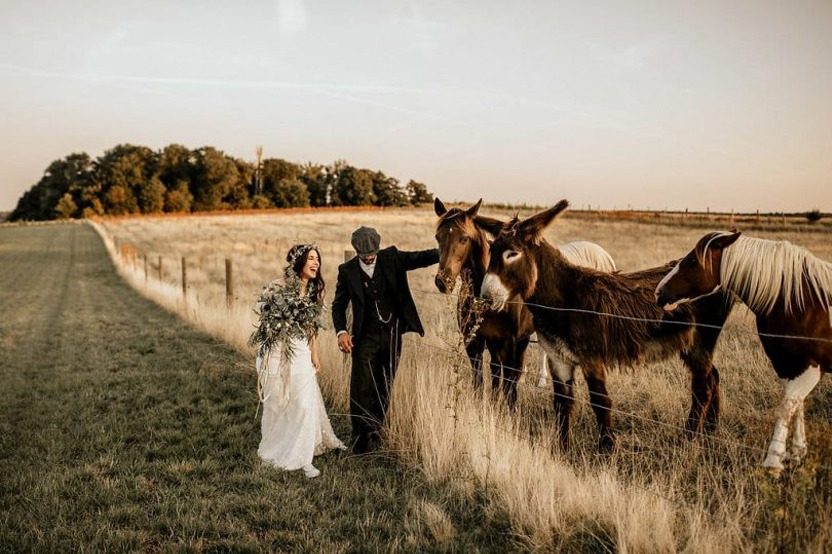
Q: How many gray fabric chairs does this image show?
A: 0